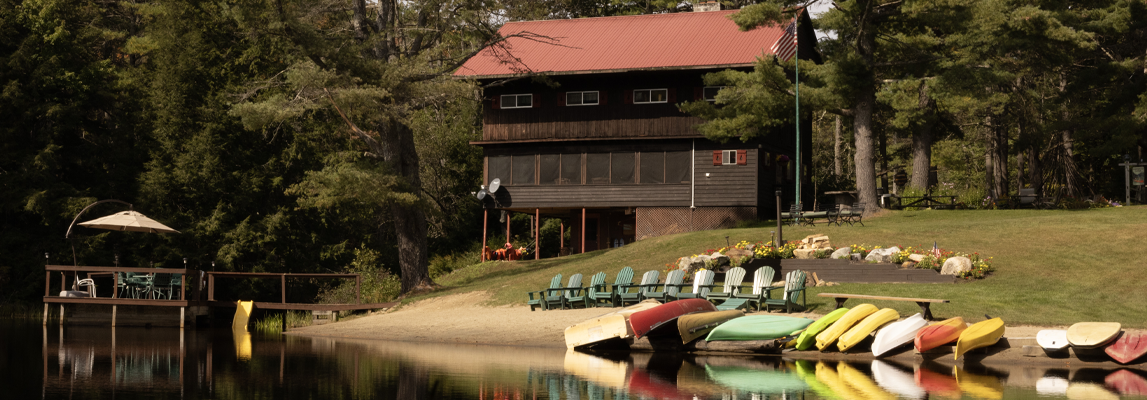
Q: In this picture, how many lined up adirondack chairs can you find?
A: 10